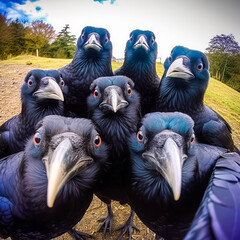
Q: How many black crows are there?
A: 7